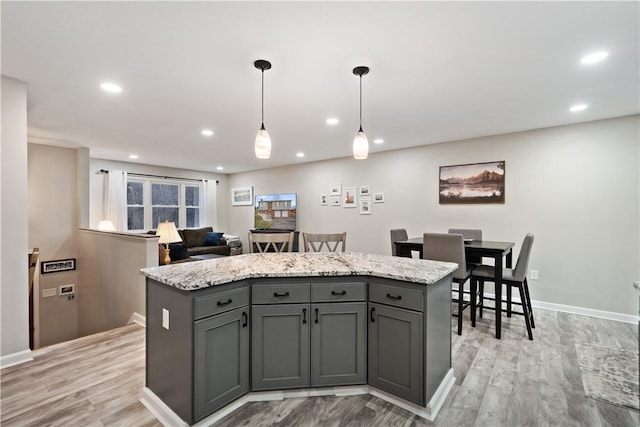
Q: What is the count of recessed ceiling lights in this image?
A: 9